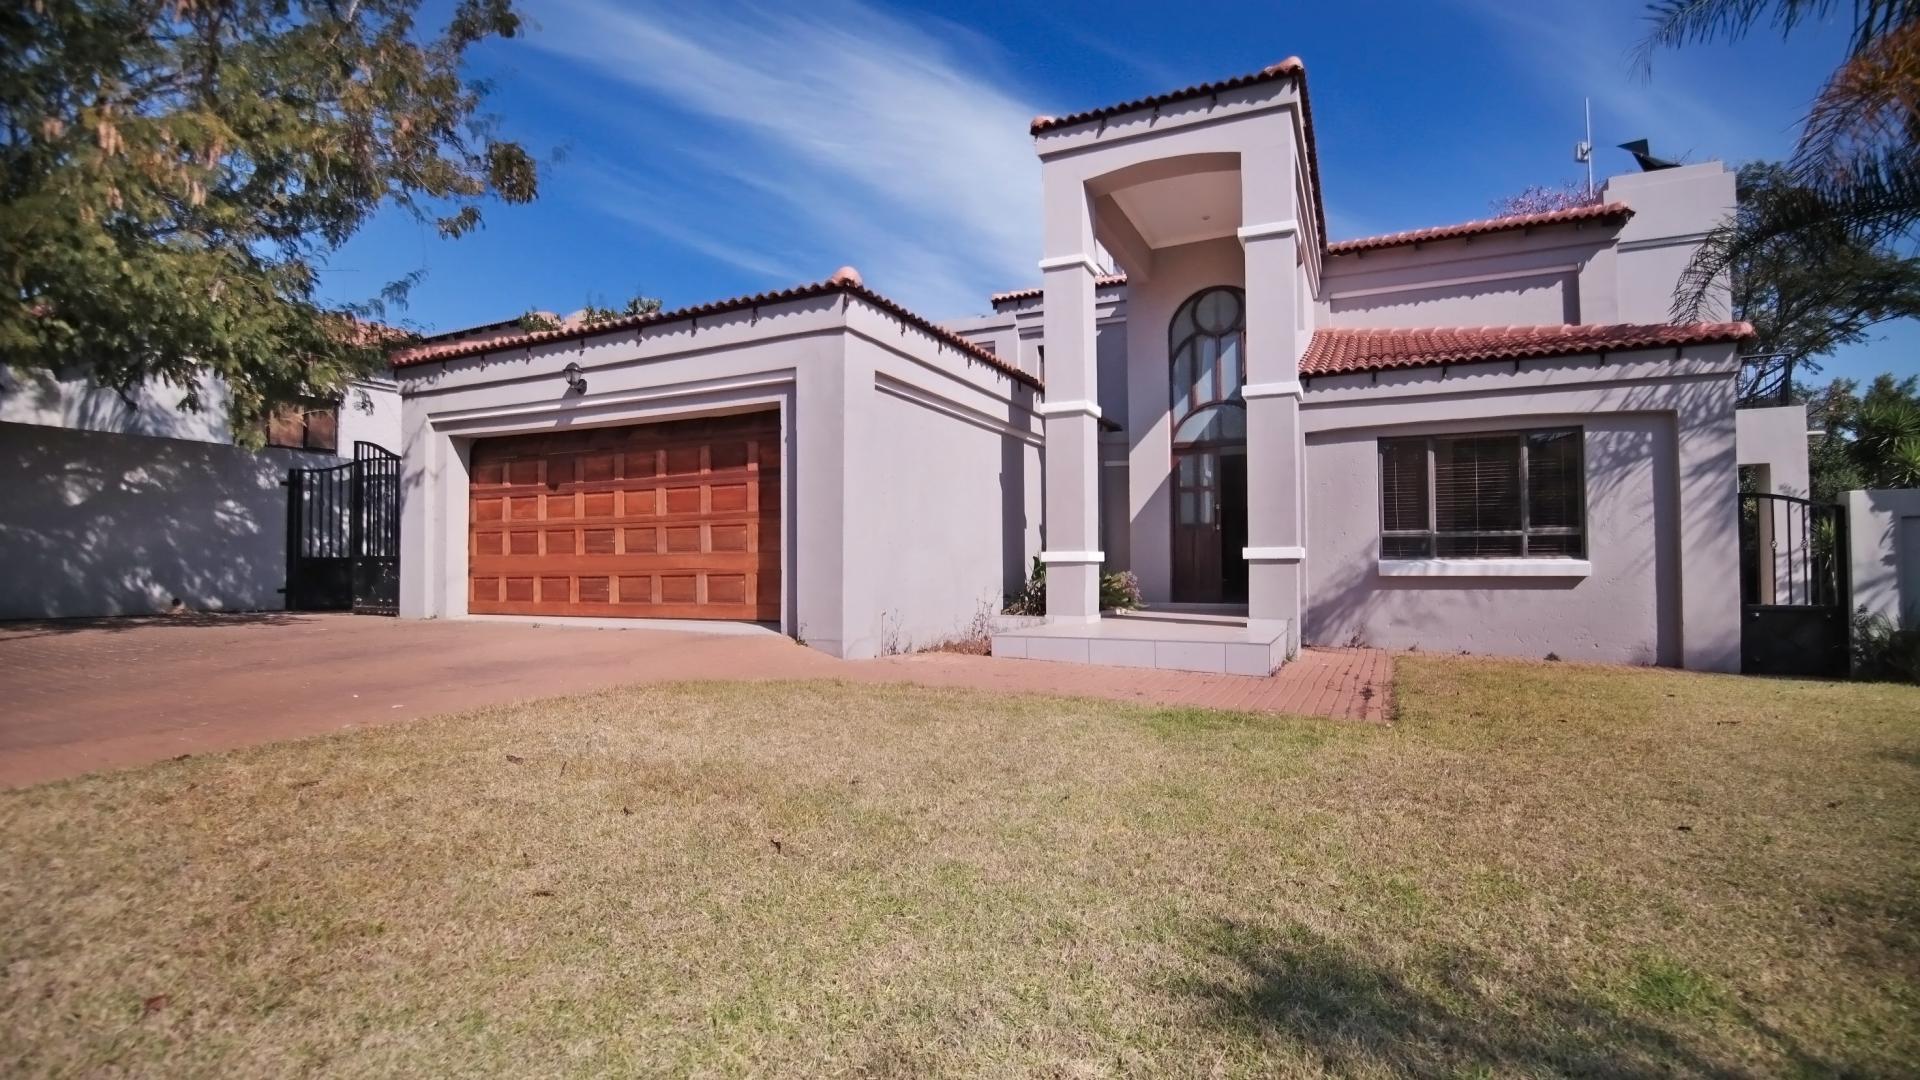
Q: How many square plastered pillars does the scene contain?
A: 2